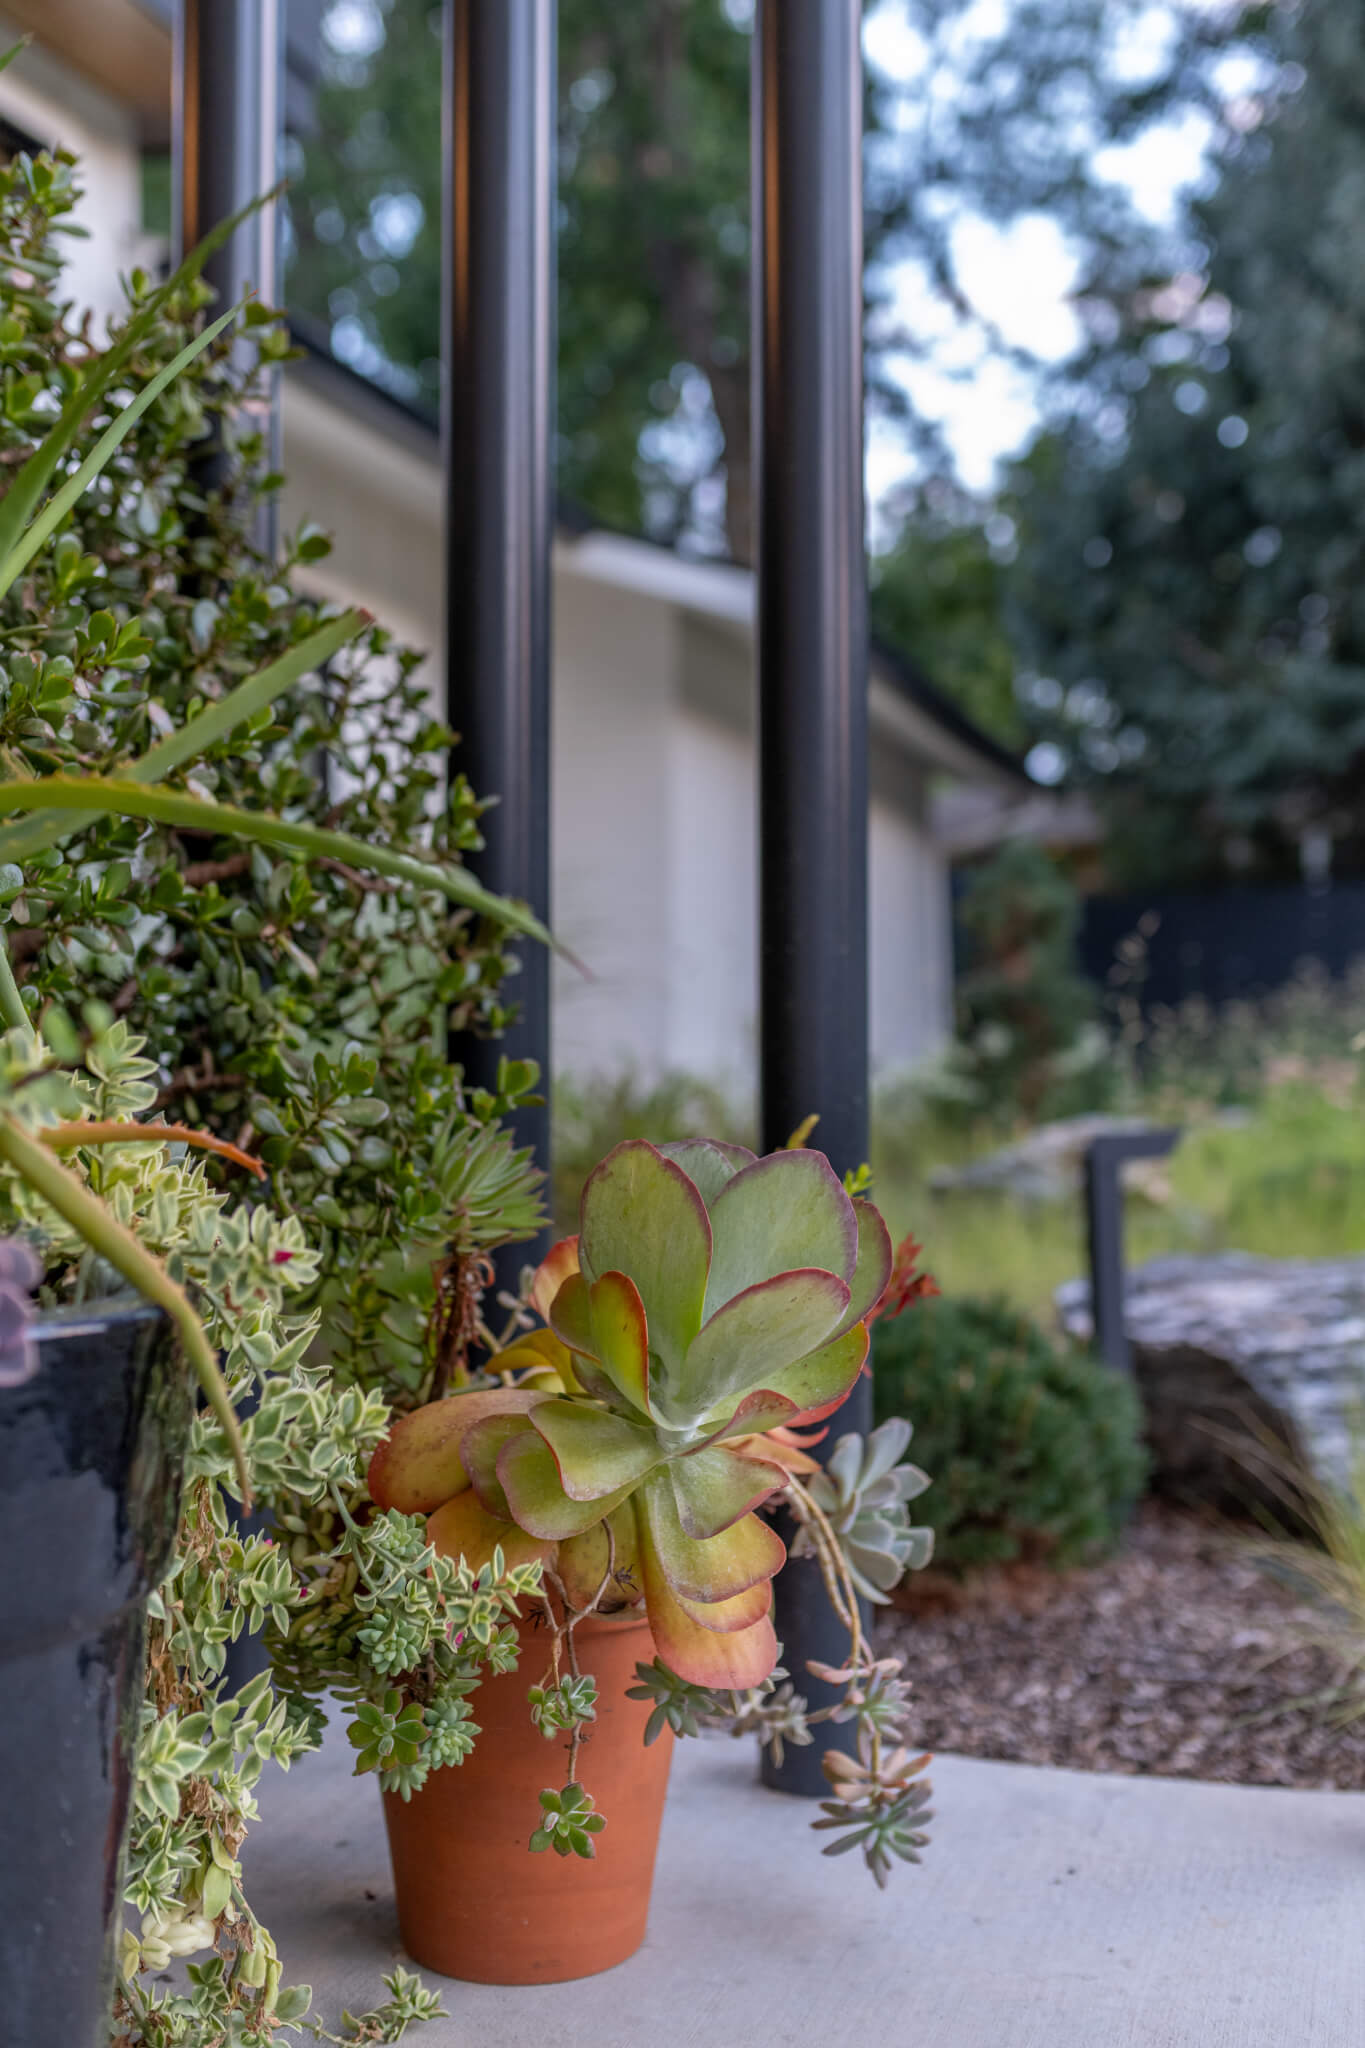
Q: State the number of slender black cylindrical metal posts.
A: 3